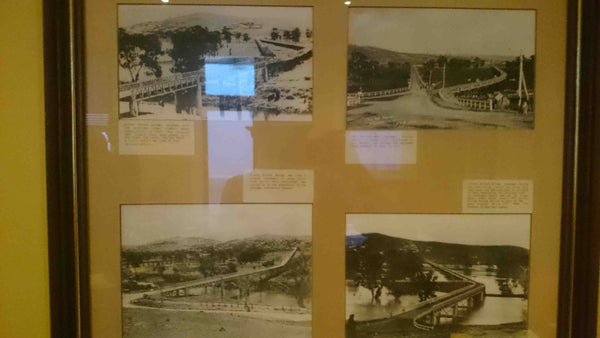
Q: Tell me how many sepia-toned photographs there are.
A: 4